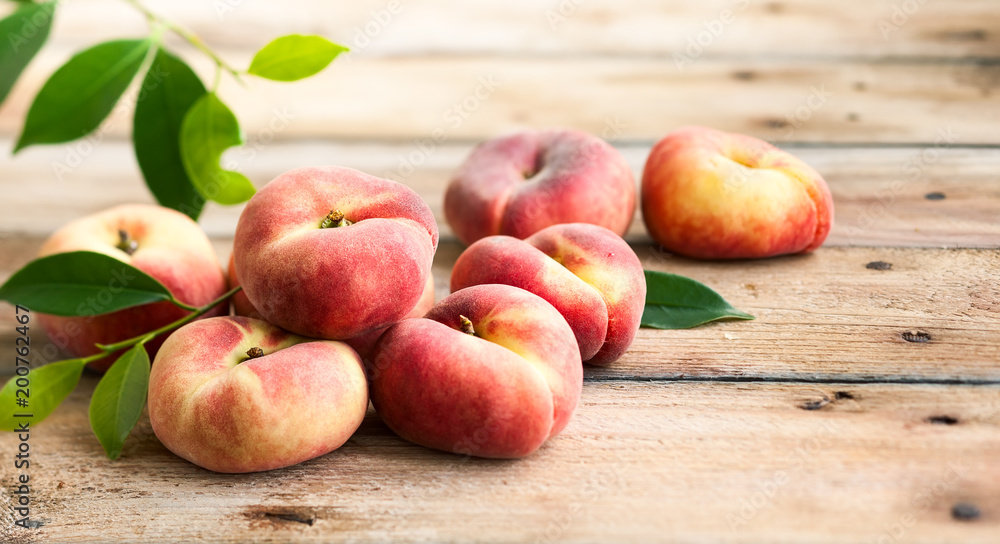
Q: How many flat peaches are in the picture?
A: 8